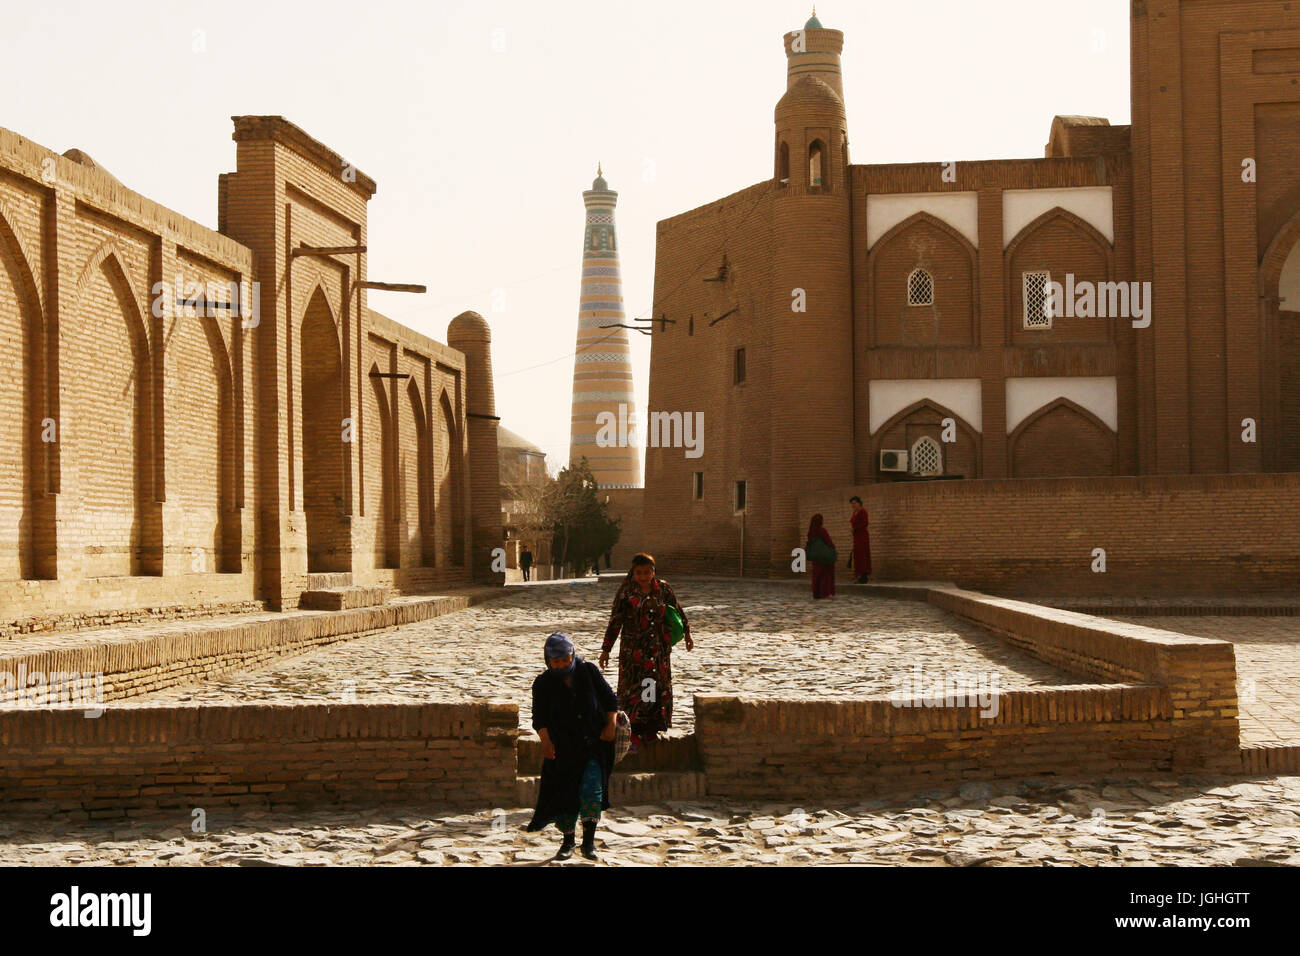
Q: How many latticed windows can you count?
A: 3